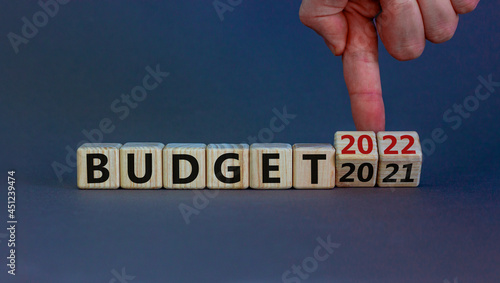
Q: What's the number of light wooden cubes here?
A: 8